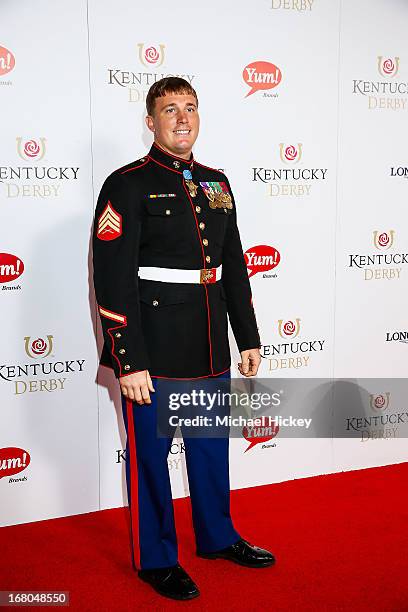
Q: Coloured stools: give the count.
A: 0